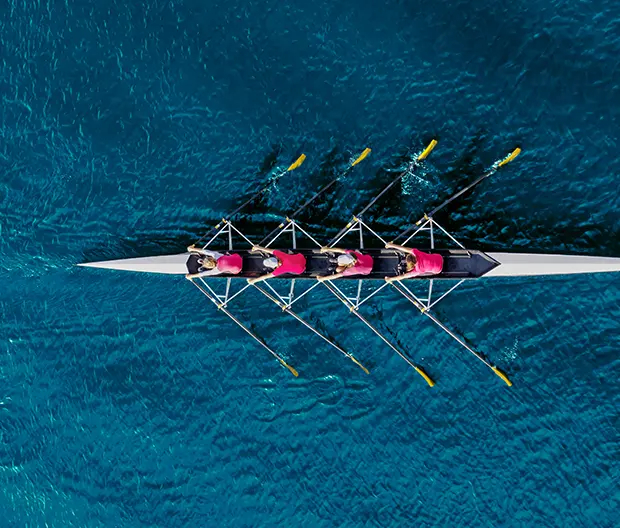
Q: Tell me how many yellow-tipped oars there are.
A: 8